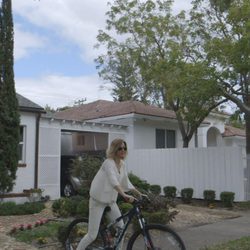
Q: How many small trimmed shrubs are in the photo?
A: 5